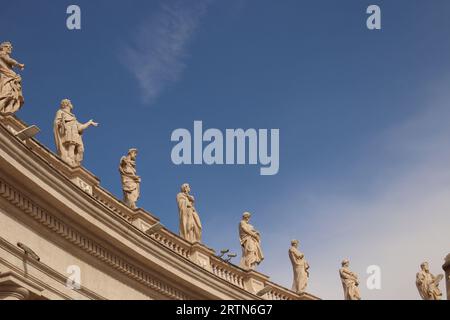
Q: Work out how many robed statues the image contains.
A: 8